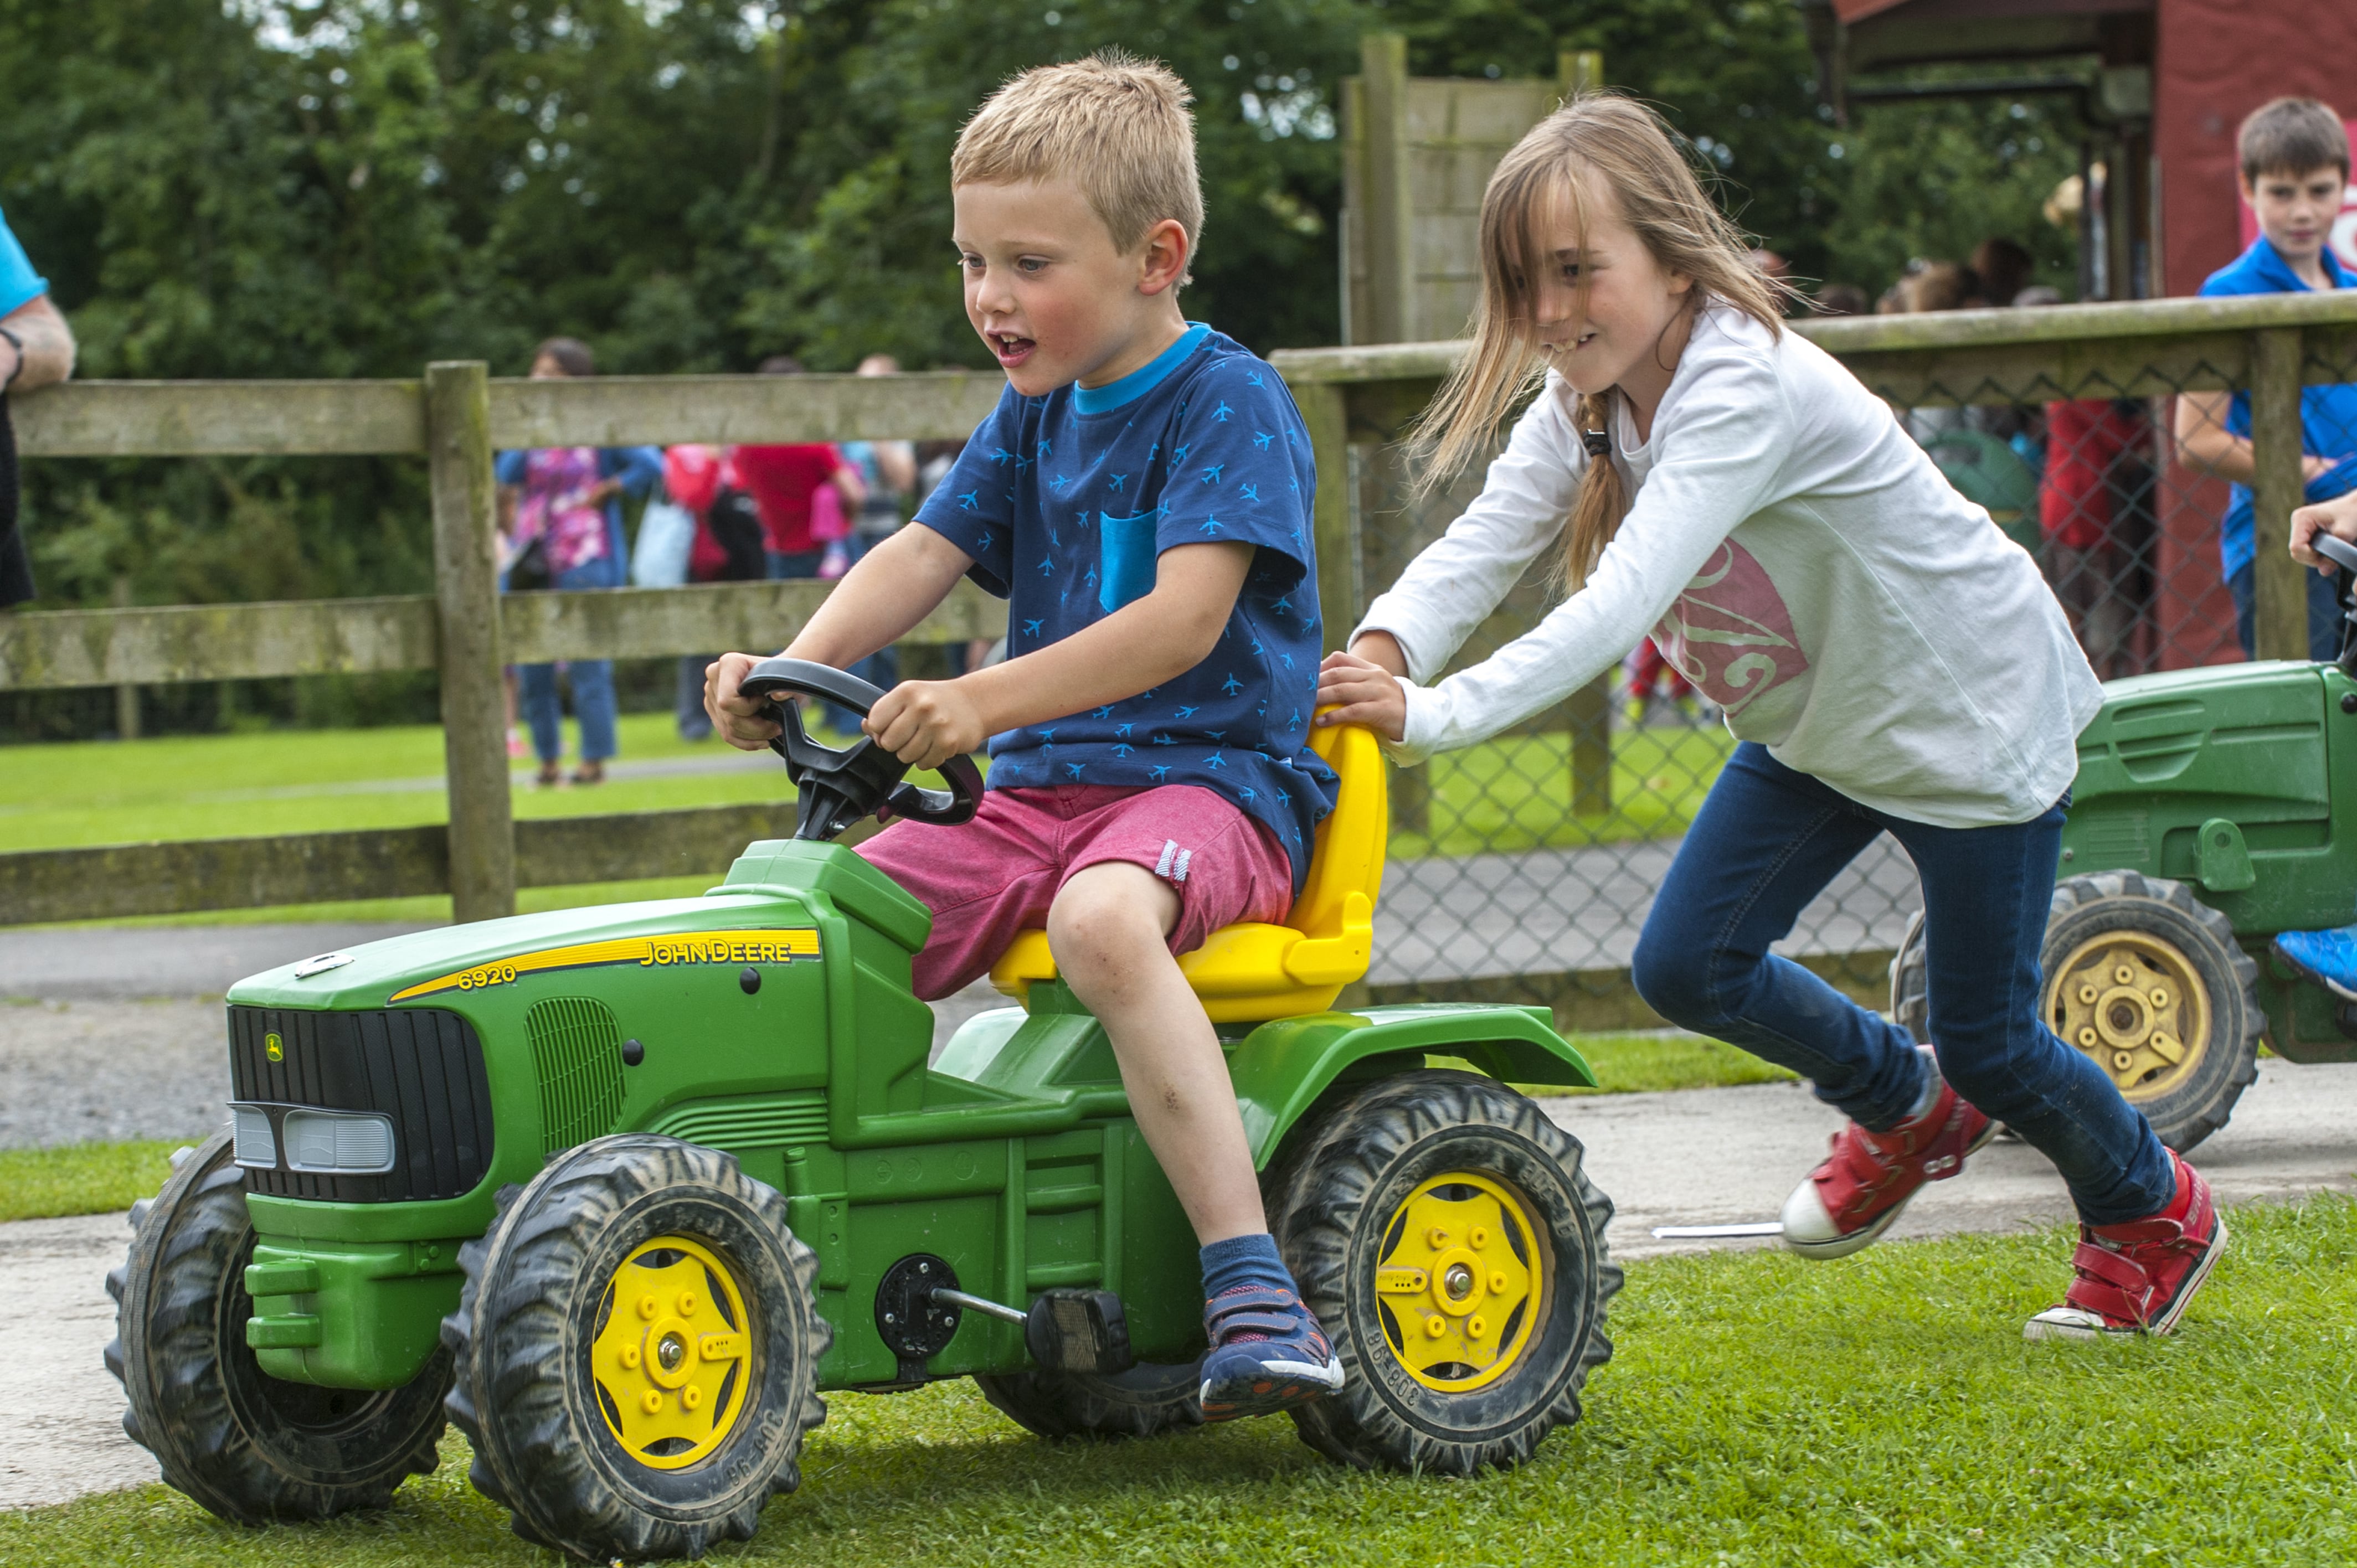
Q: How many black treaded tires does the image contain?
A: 6